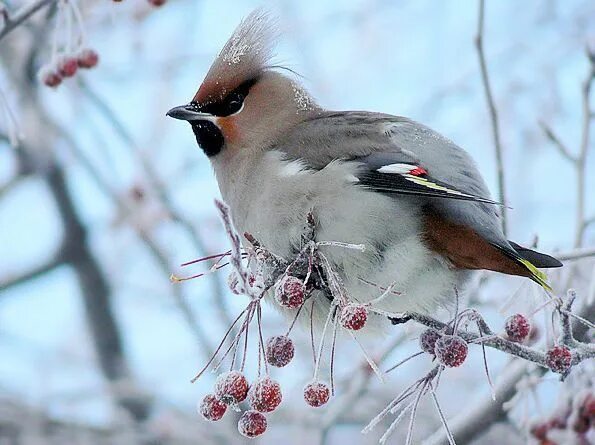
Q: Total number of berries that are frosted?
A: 13